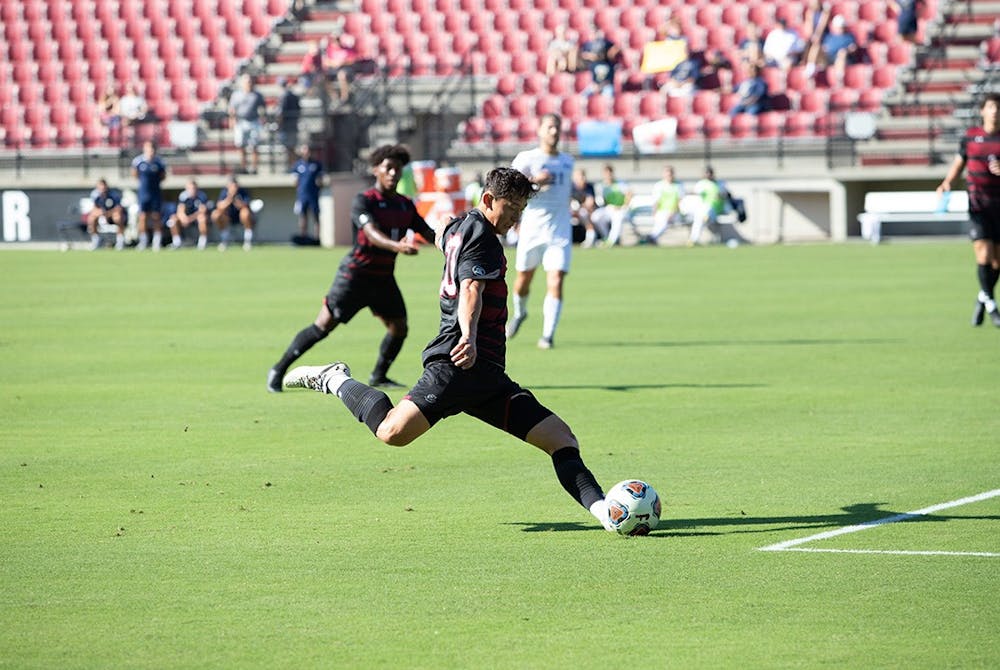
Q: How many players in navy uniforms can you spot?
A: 5